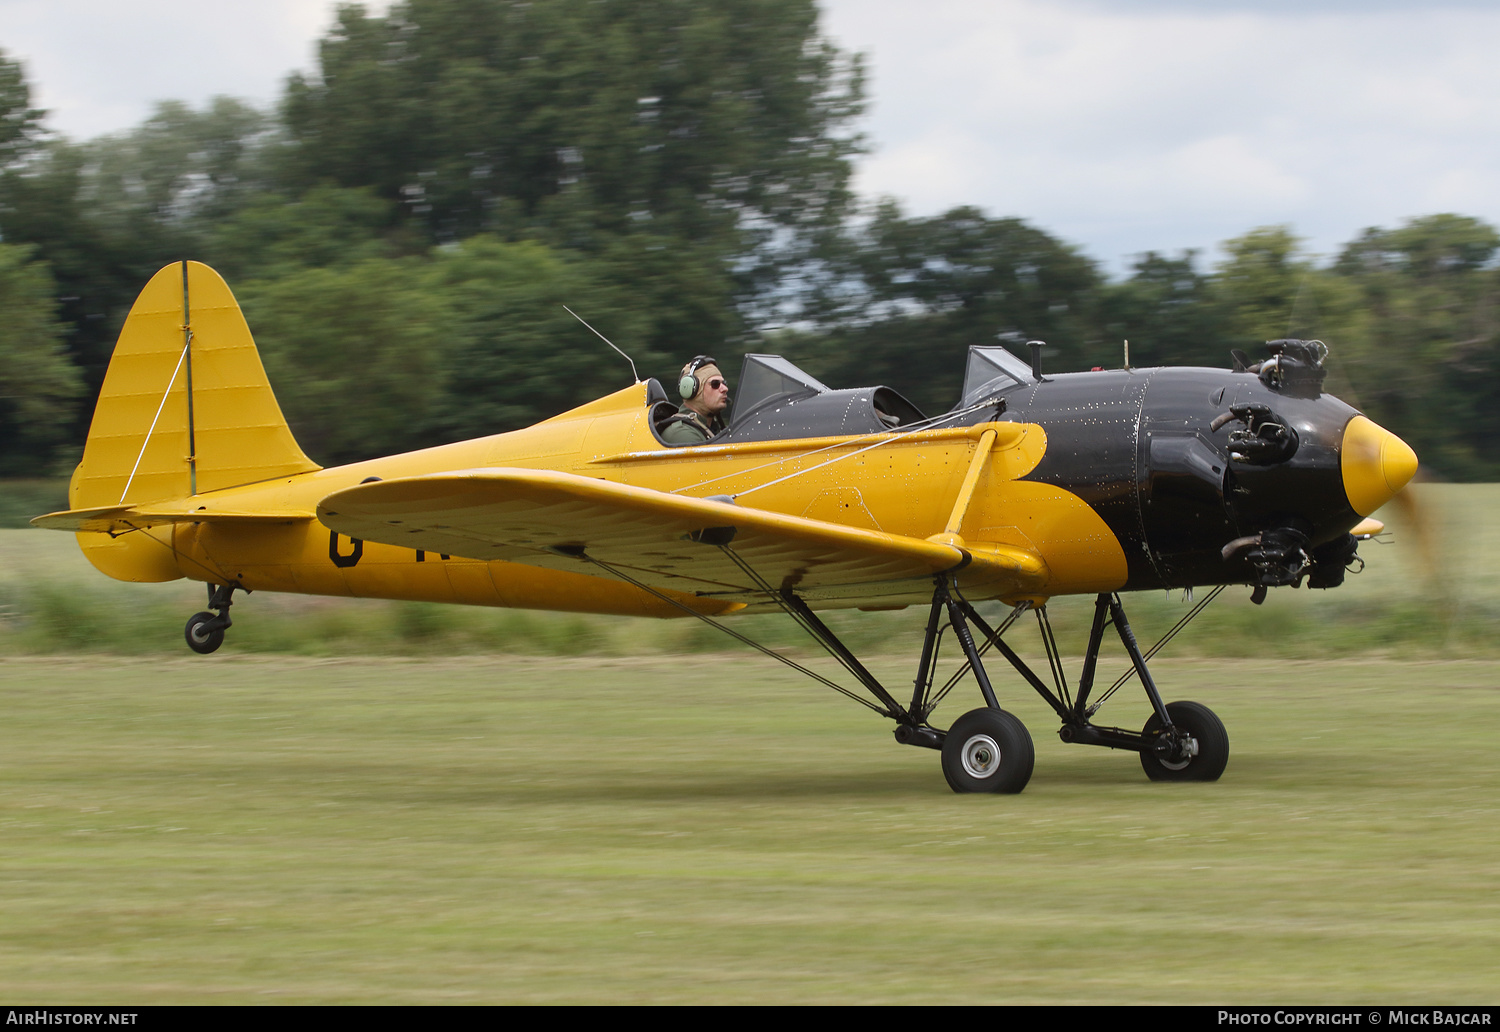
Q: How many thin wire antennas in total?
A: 1